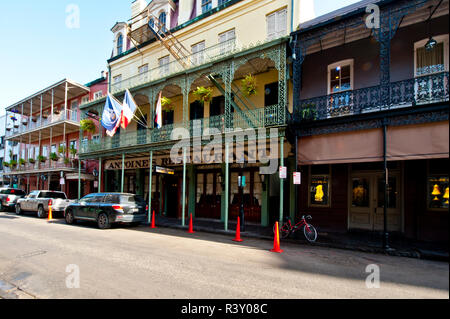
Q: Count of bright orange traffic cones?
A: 5